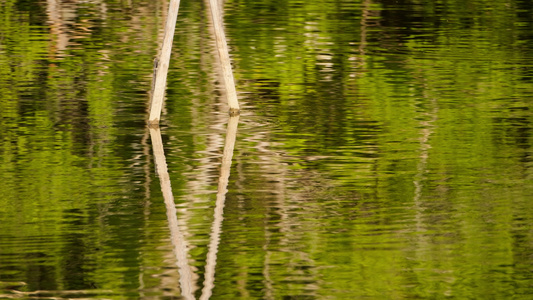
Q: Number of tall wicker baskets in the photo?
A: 0